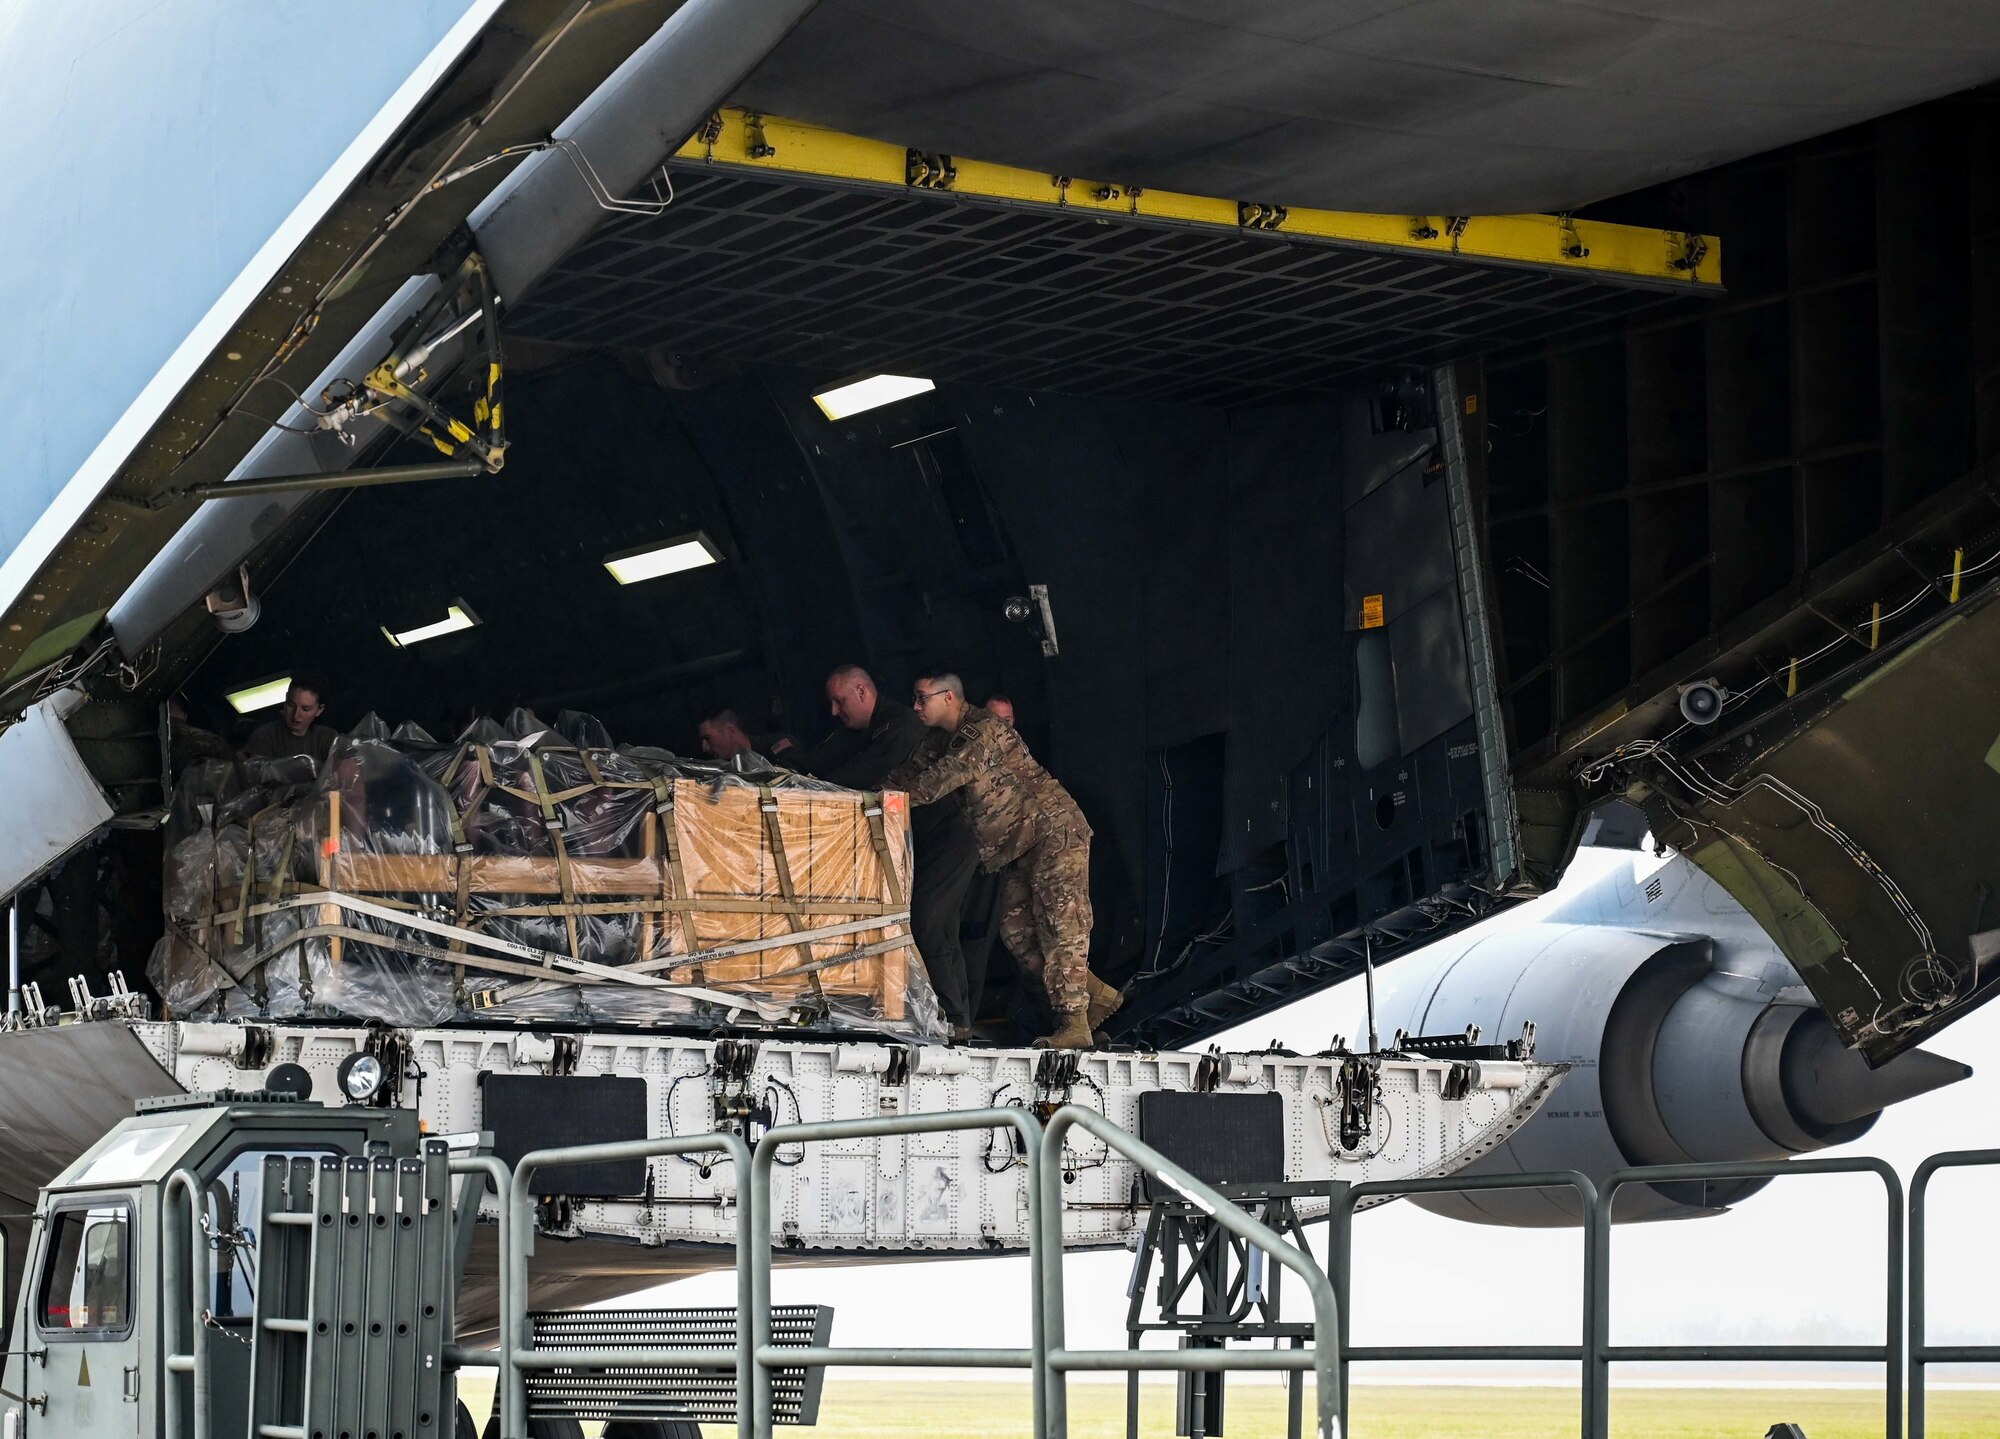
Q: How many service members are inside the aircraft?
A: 6